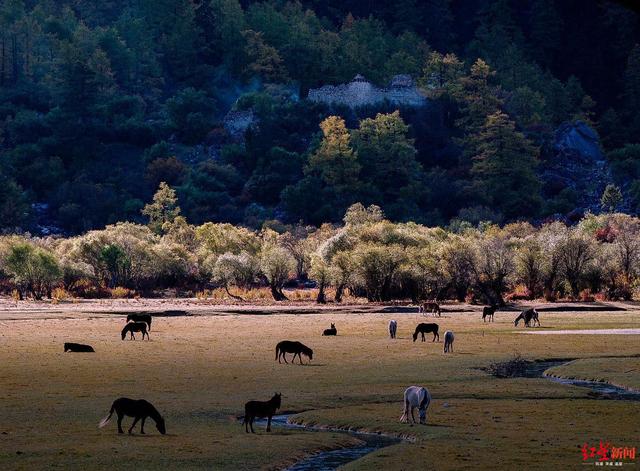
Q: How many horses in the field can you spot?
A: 14